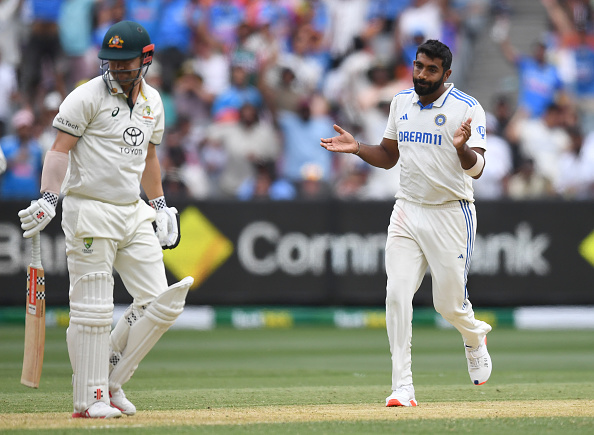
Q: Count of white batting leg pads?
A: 2